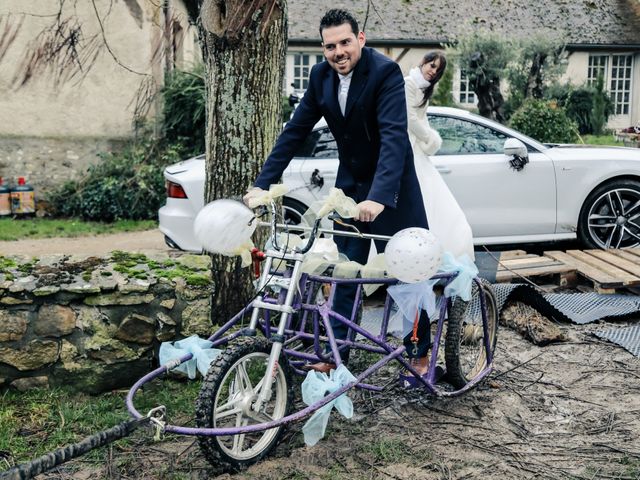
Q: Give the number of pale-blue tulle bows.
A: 4